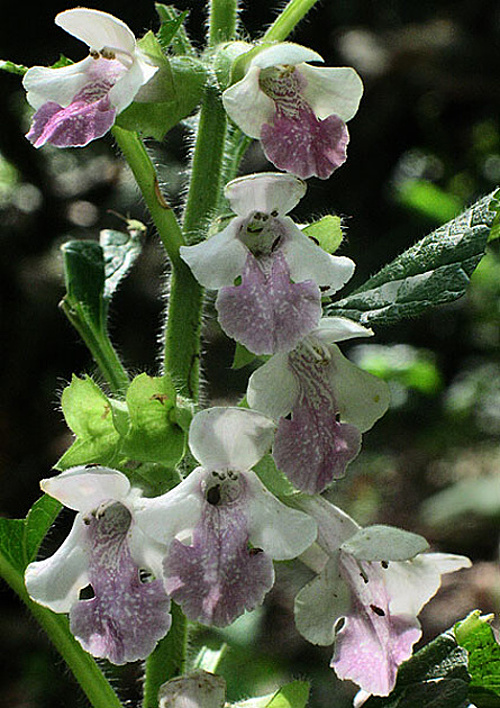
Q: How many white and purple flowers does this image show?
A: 7